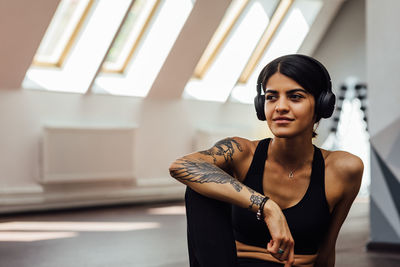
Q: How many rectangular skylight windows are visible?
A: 4